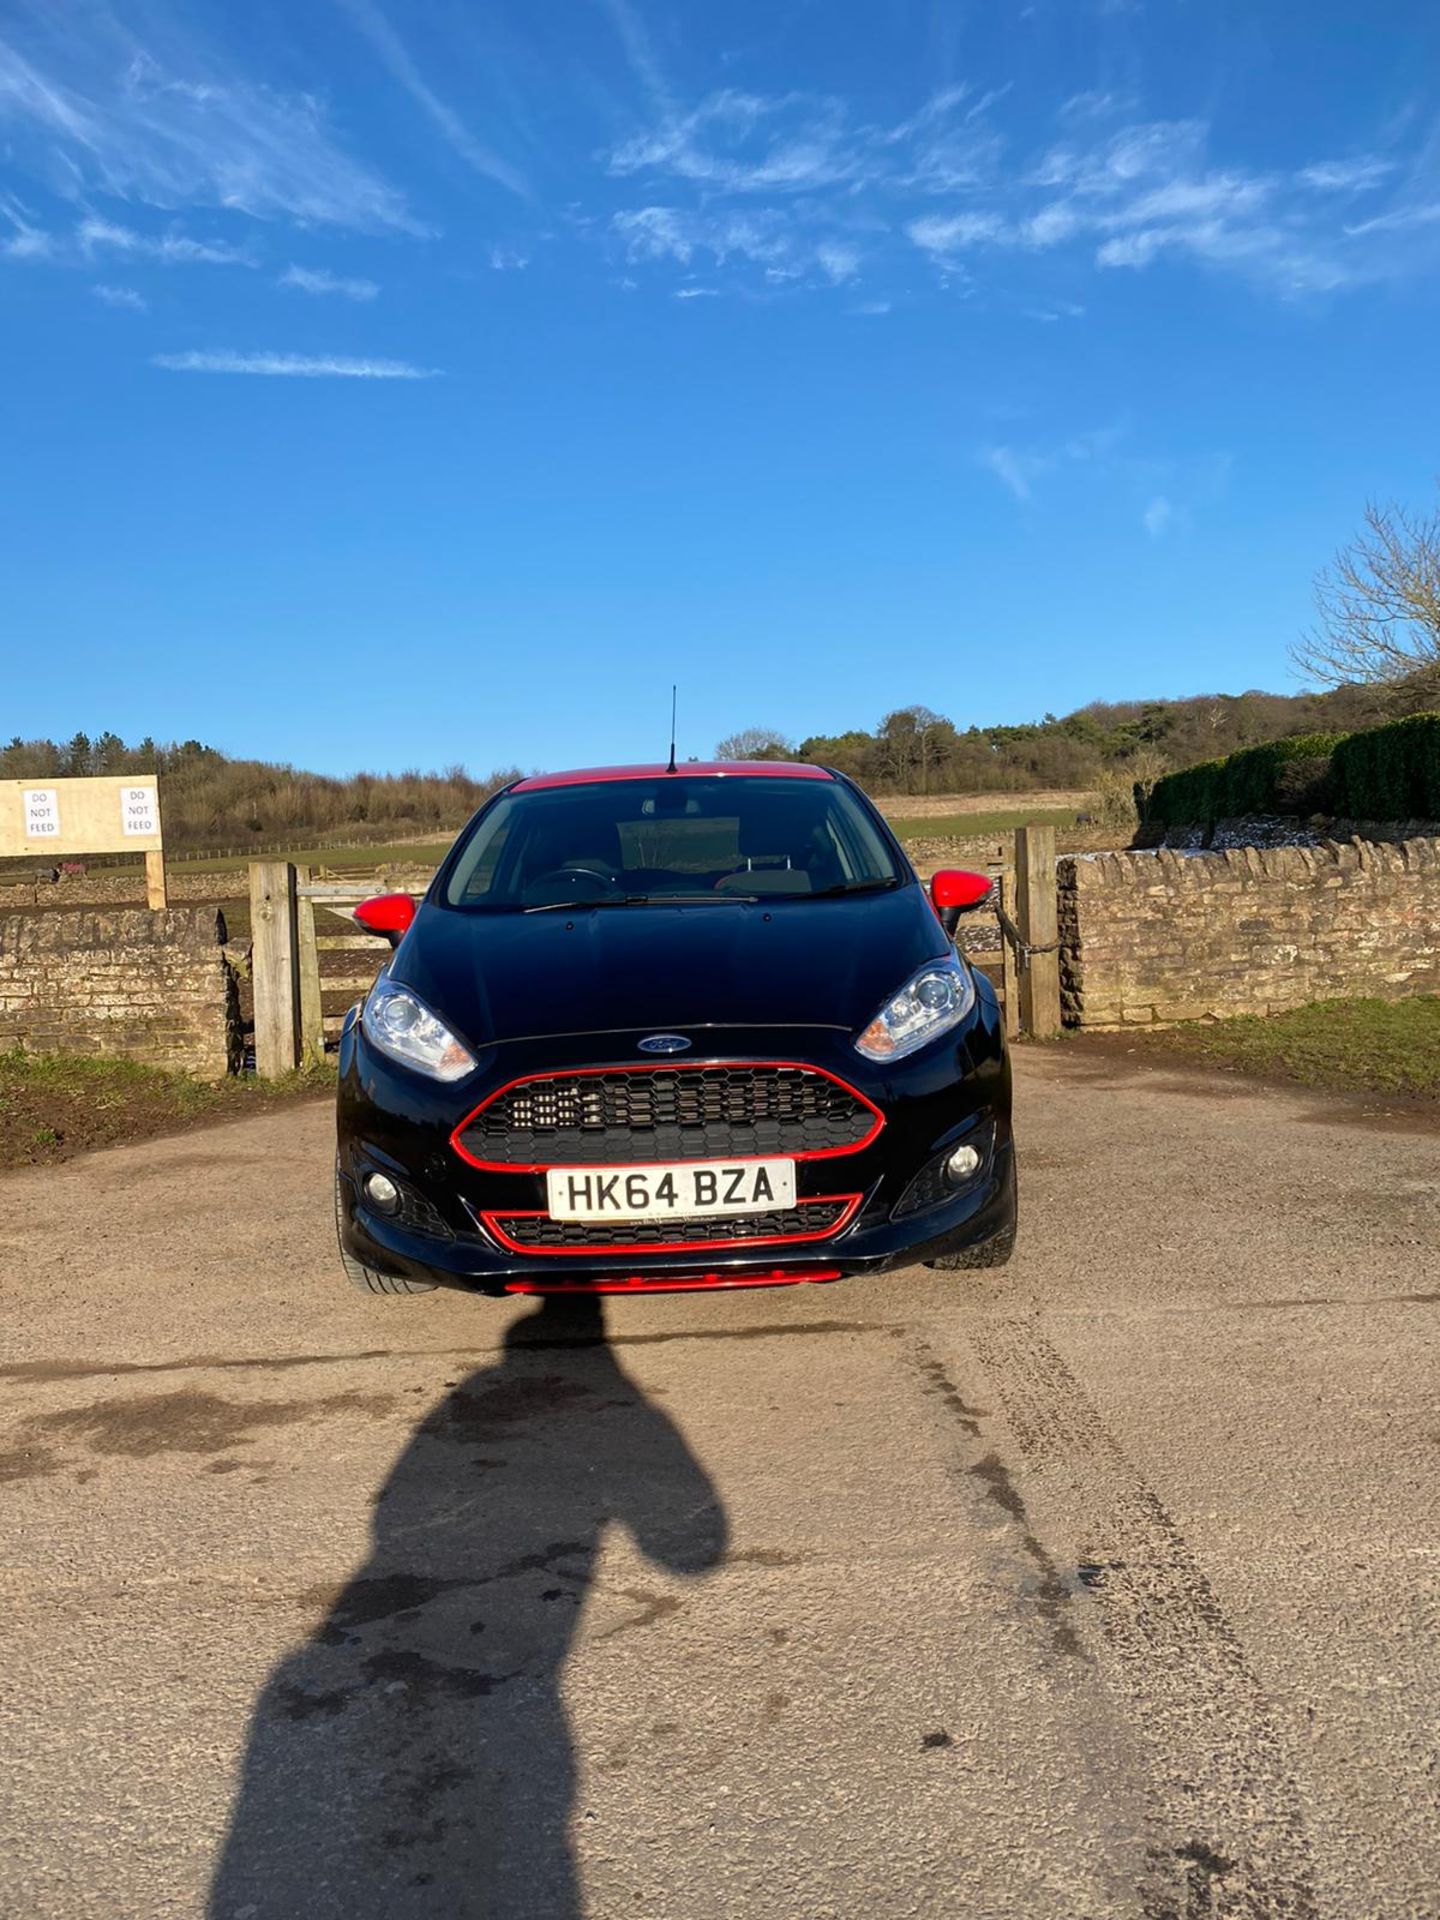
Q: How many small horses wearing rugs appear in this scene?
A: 2